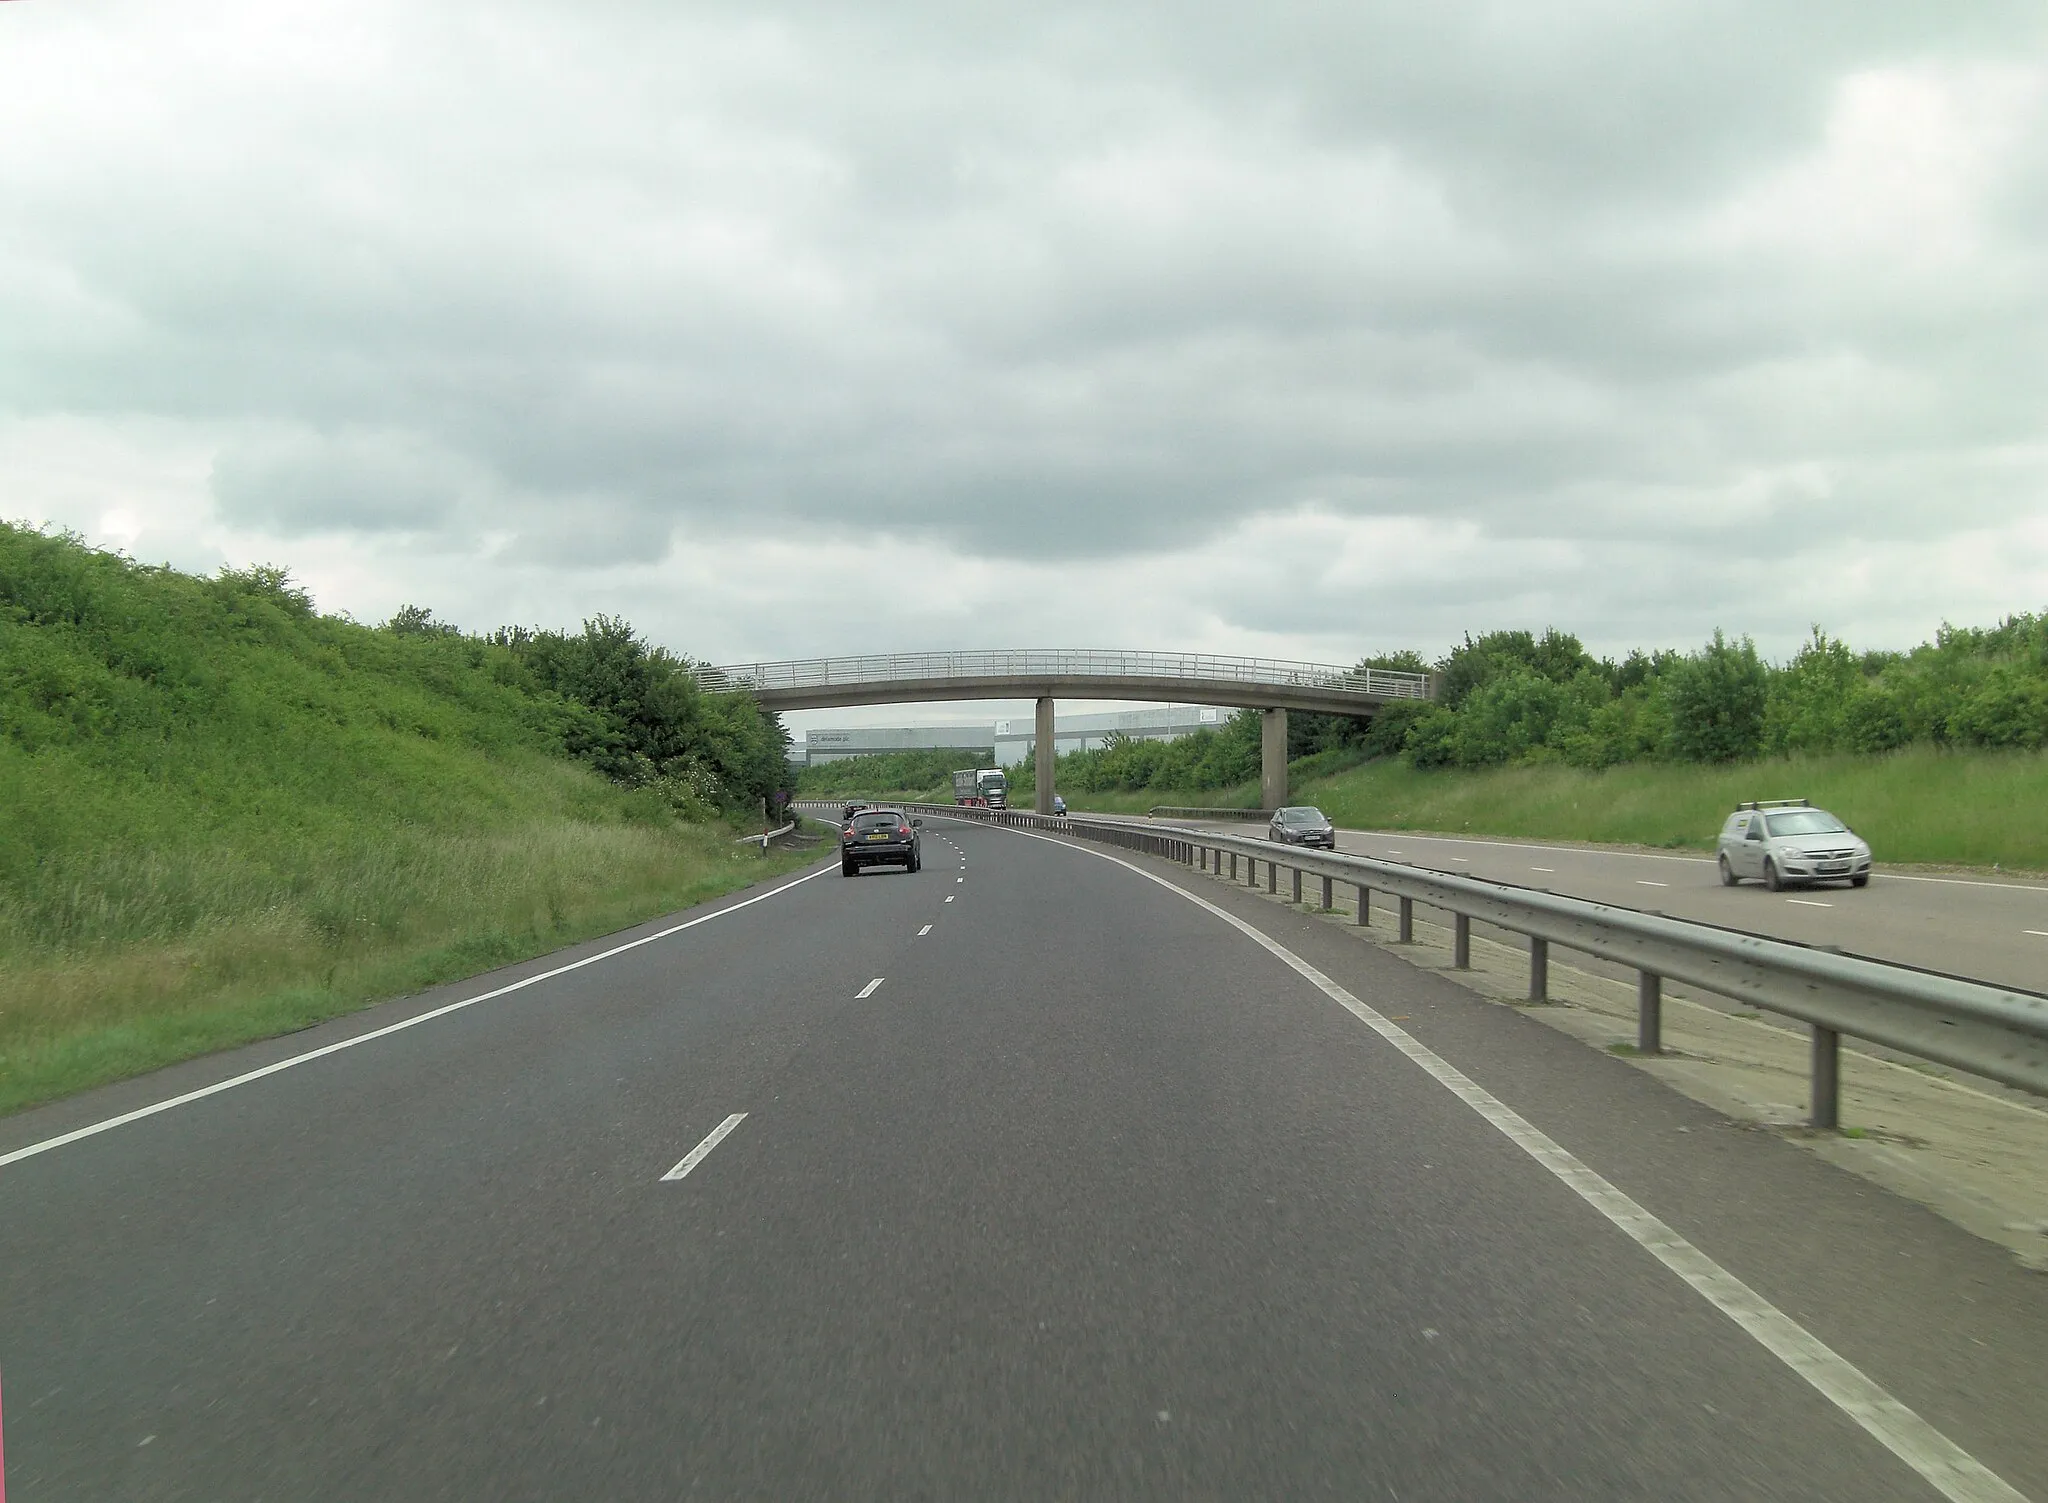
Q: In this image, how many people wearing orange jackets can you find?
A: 0